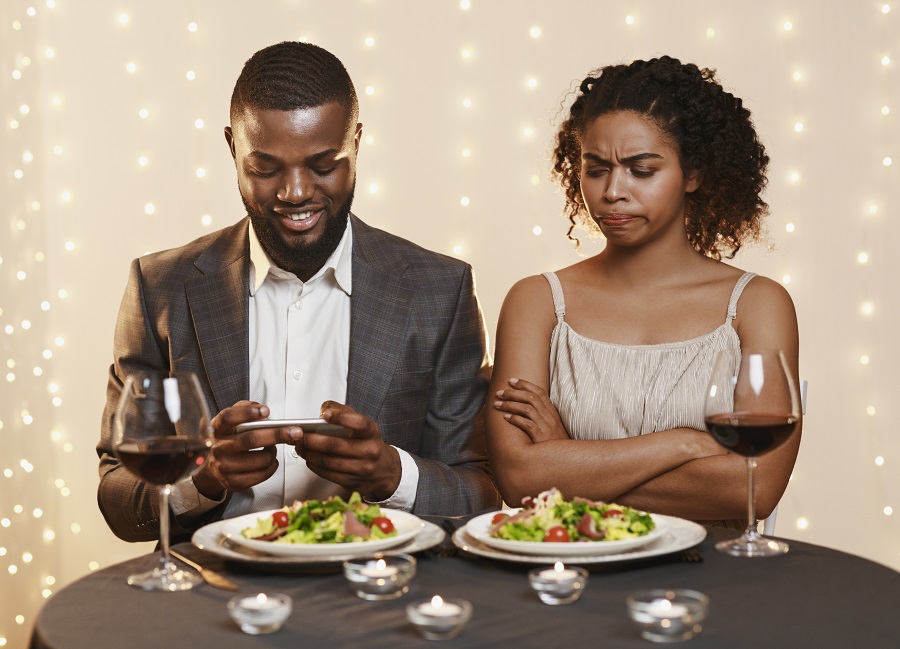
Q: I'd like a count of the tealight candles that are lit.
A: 5